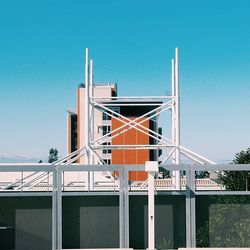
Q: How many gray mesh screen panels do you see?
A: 4